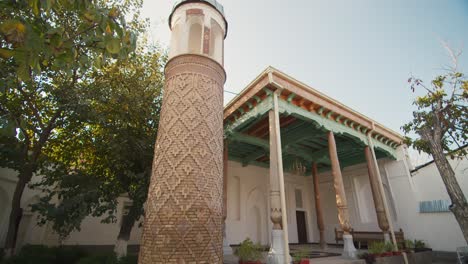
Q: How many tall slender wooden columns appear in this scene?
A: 5